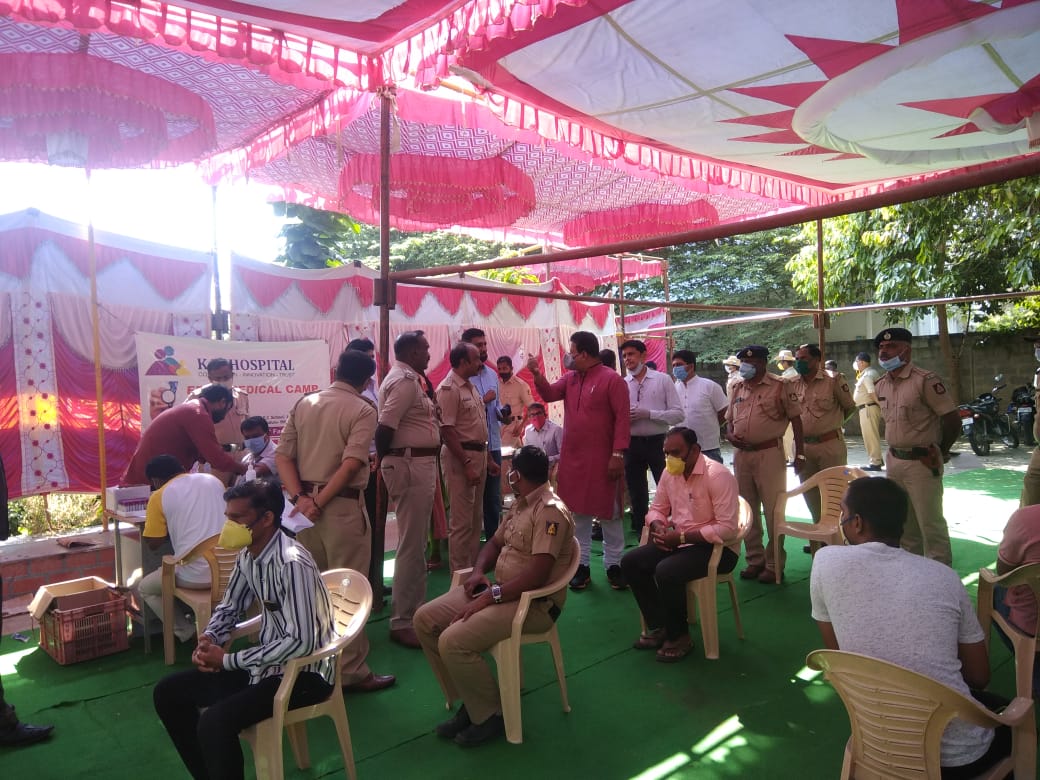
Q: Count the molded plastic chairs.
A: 7